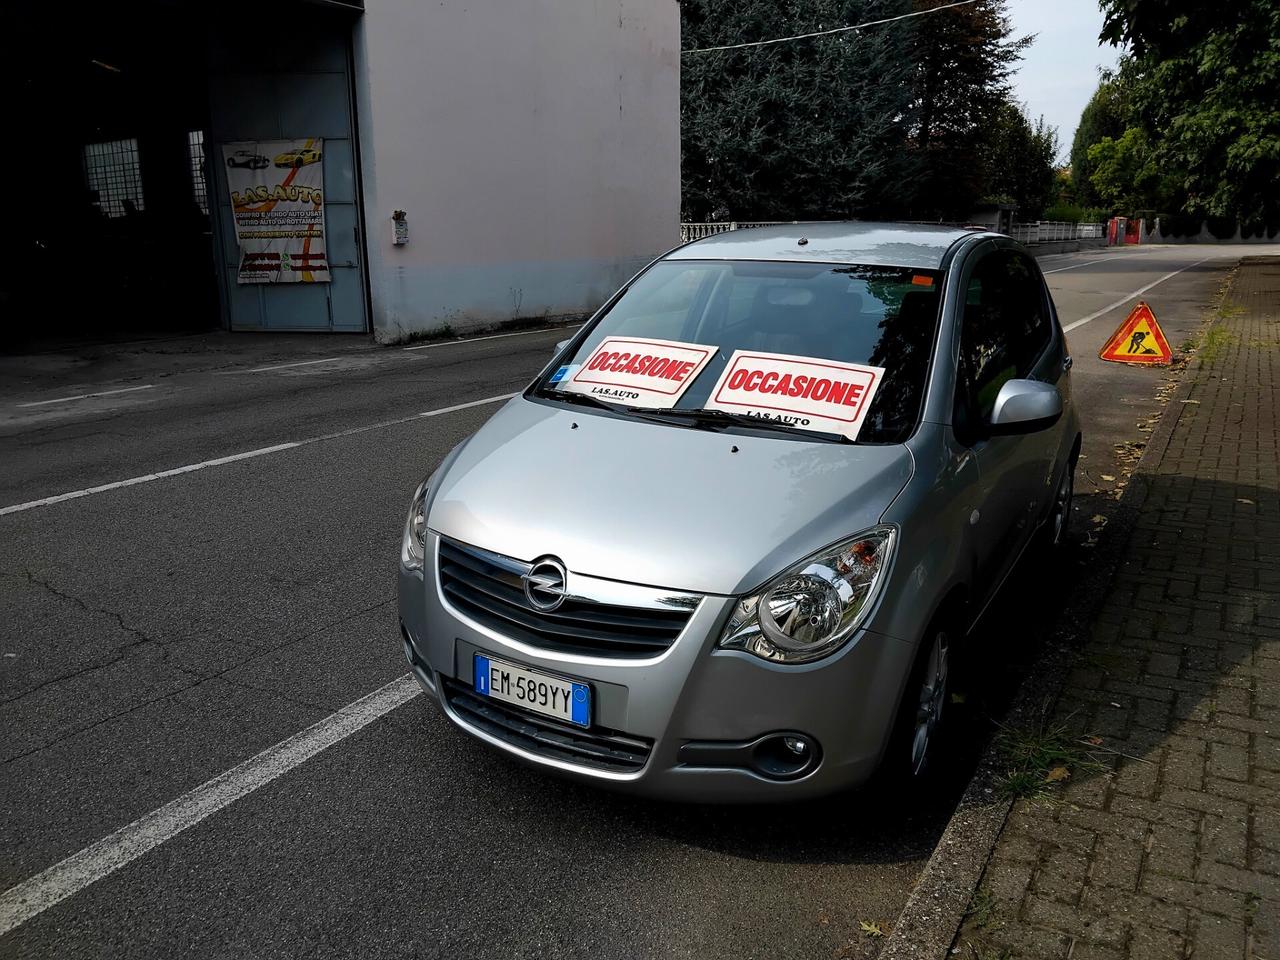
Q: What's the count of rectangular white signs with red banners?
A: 2